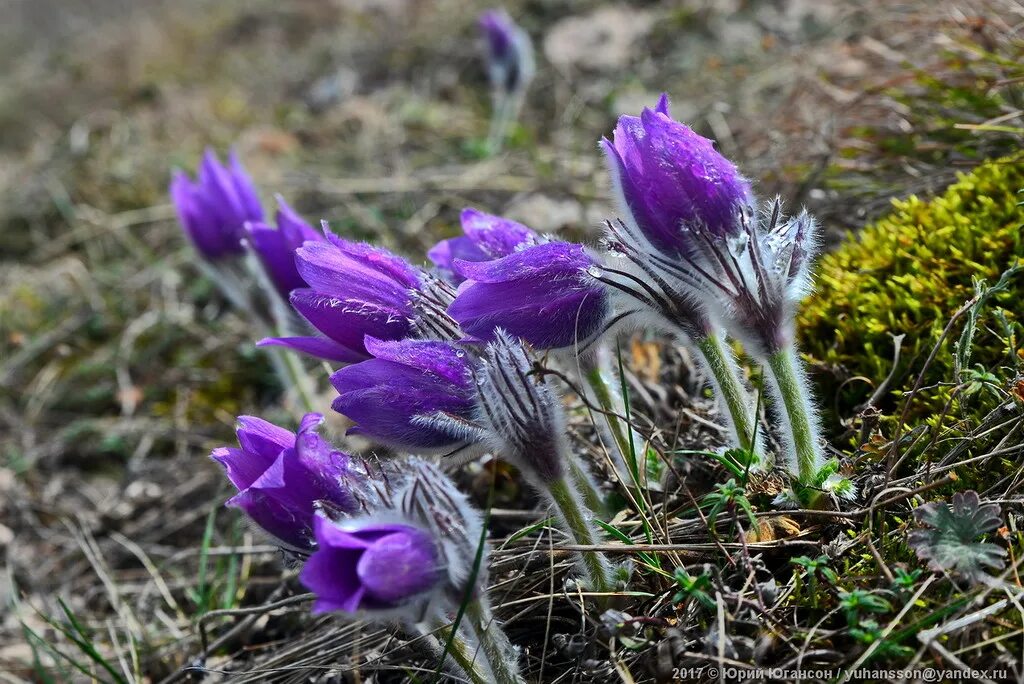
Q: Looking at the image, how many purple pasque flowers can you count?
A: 10